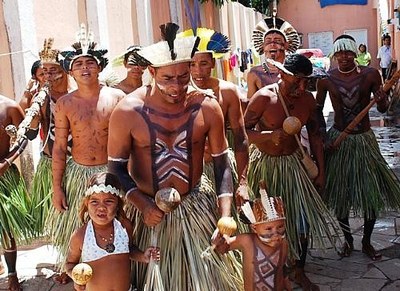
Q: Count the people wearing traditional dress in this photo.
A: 12